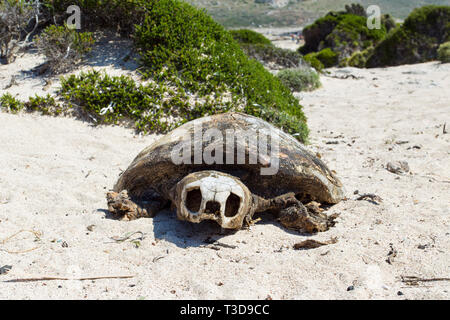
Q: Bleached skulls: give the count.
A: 1